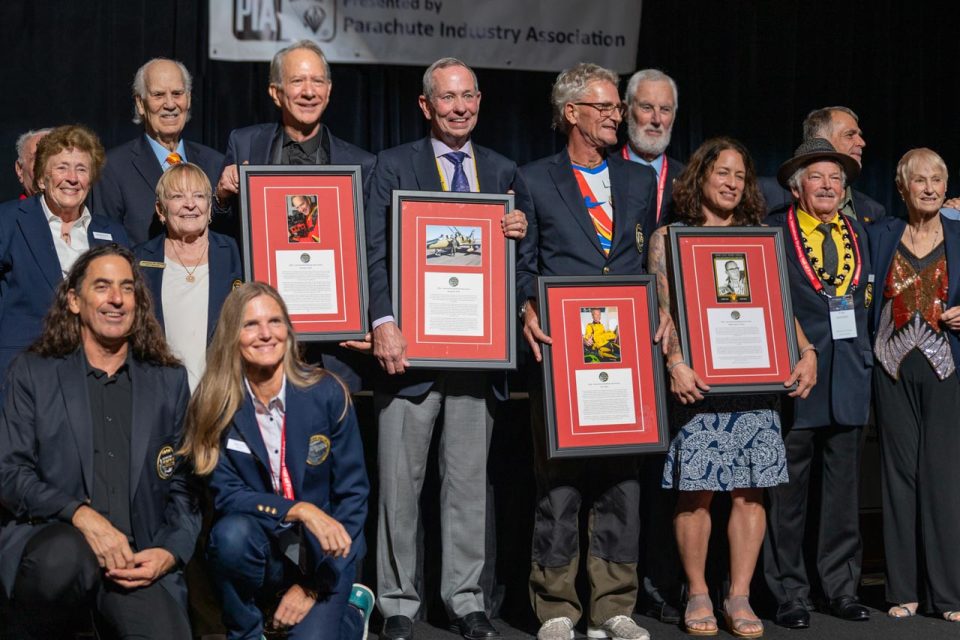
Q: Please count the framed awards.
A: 4